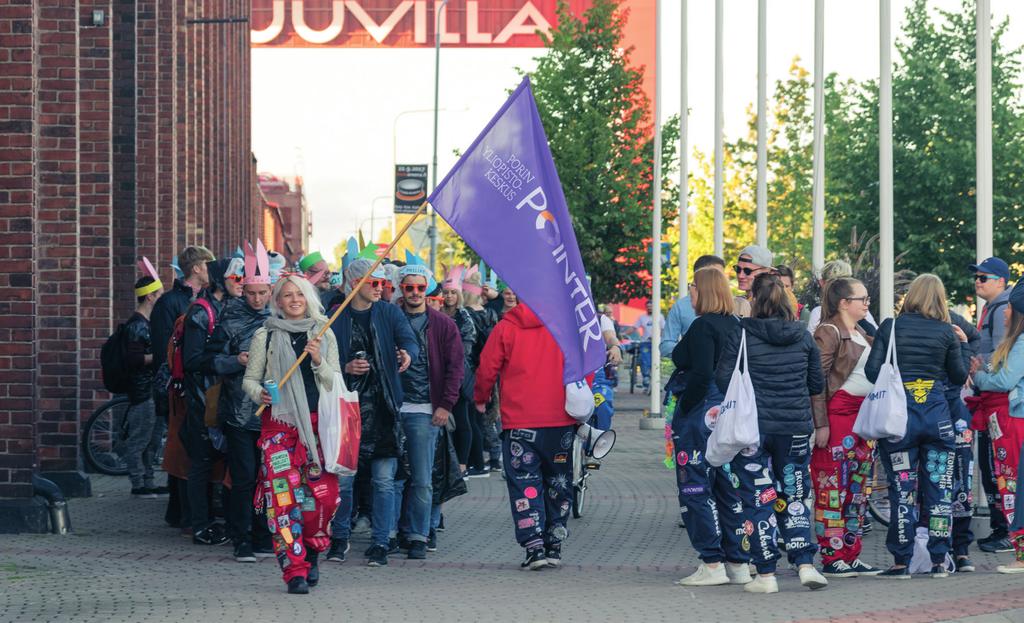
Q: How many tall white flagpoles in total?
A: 7